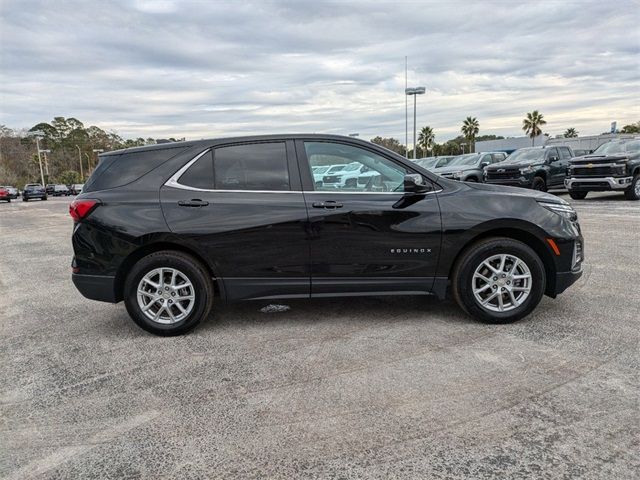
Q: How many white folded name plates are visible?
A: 0